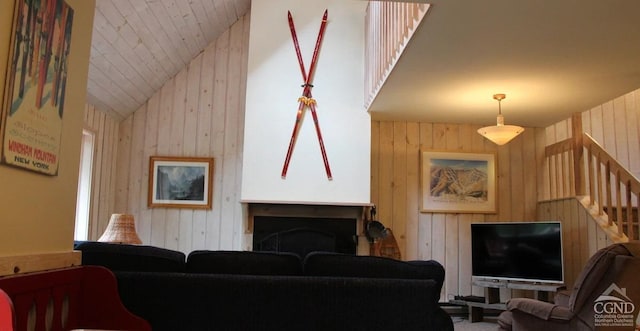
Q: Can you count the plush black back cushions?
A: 3